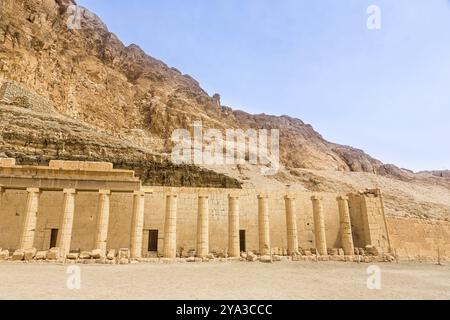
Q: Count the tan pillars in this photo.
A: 11